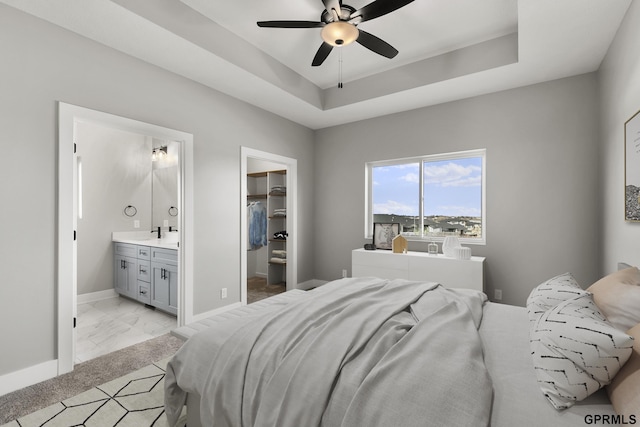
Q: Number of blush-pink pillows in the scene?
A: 2